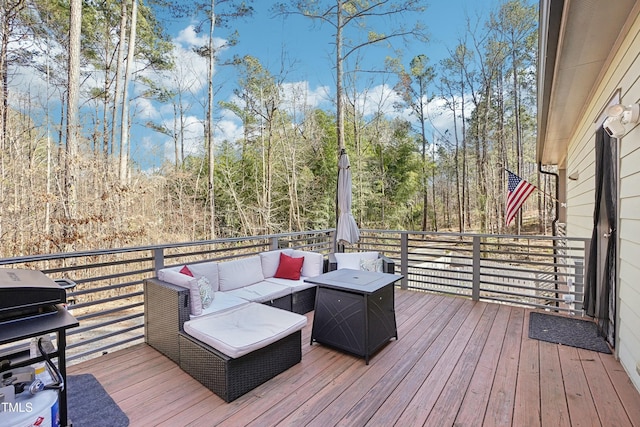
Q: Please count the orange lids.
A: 0